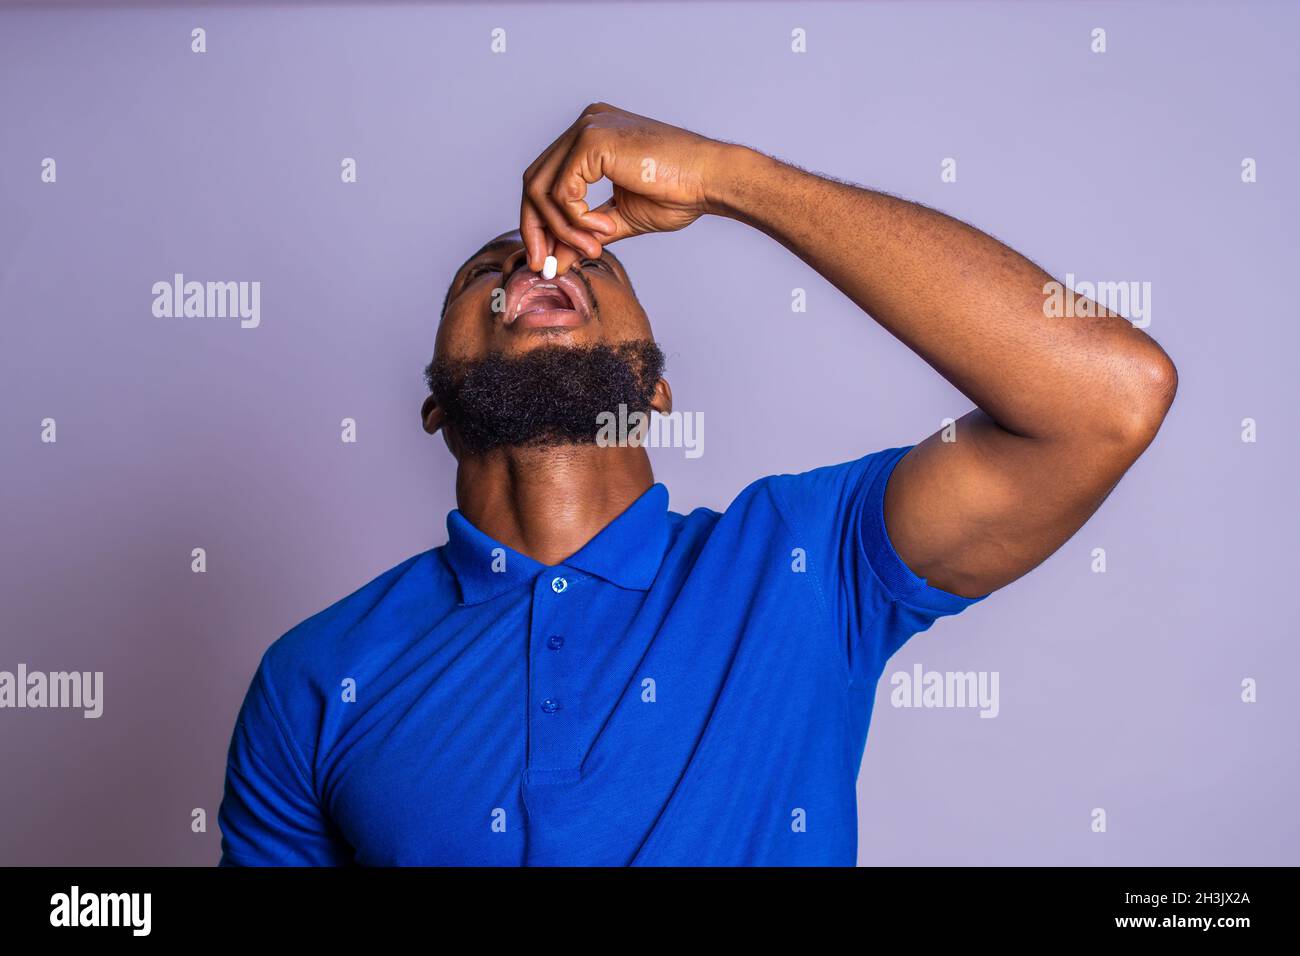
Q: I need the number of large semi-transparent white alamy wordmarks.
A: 5